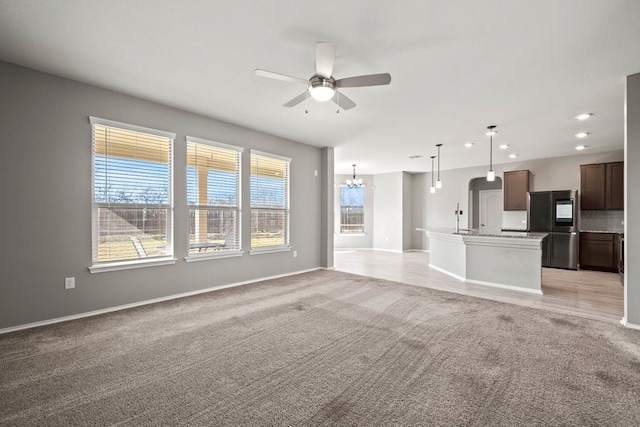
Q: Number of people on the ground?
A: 0